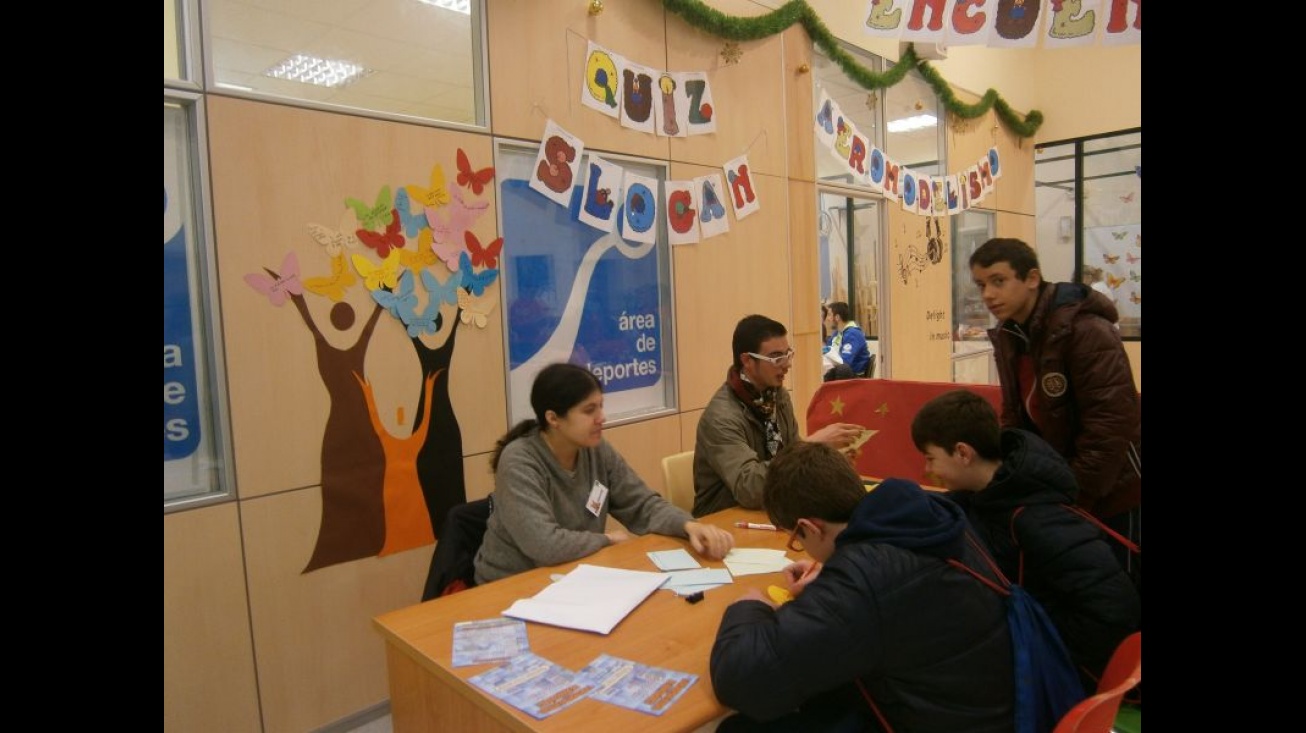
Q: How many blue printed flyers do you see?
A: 3